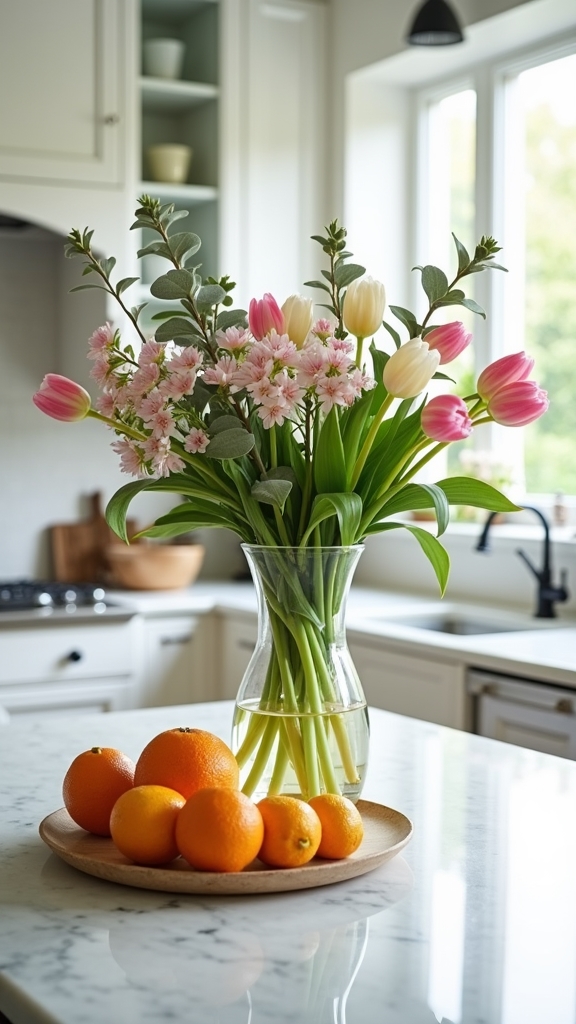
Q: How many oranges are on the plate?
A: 6